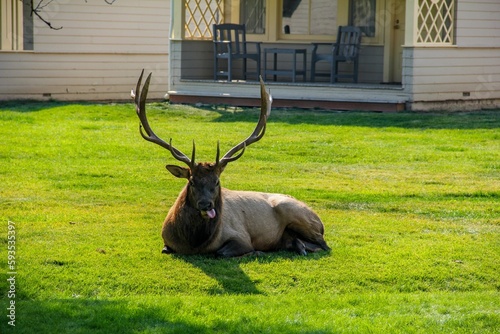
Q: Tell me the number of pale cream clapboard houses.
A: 1